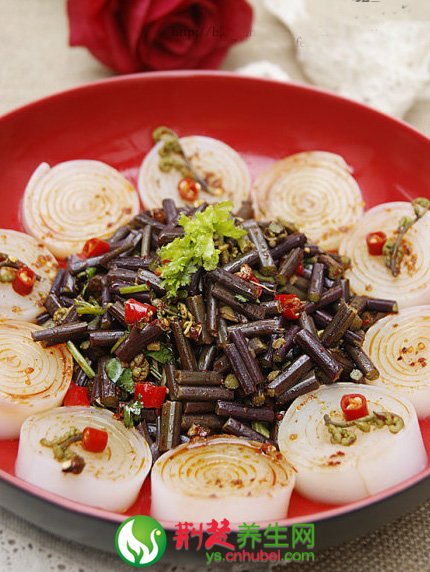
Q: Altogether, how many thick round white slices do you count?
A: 10